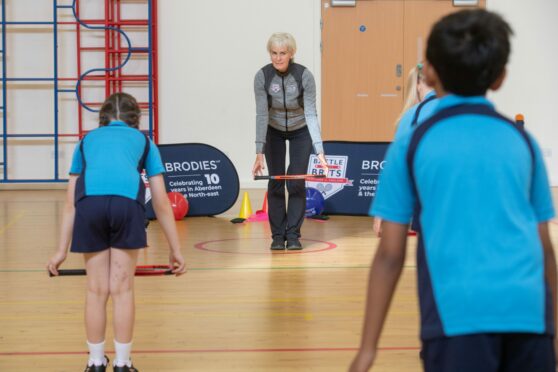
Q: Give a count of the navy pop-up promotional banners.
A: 2